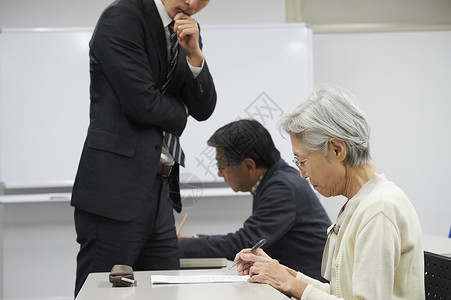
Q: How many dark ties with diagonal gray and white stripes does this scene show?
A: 1